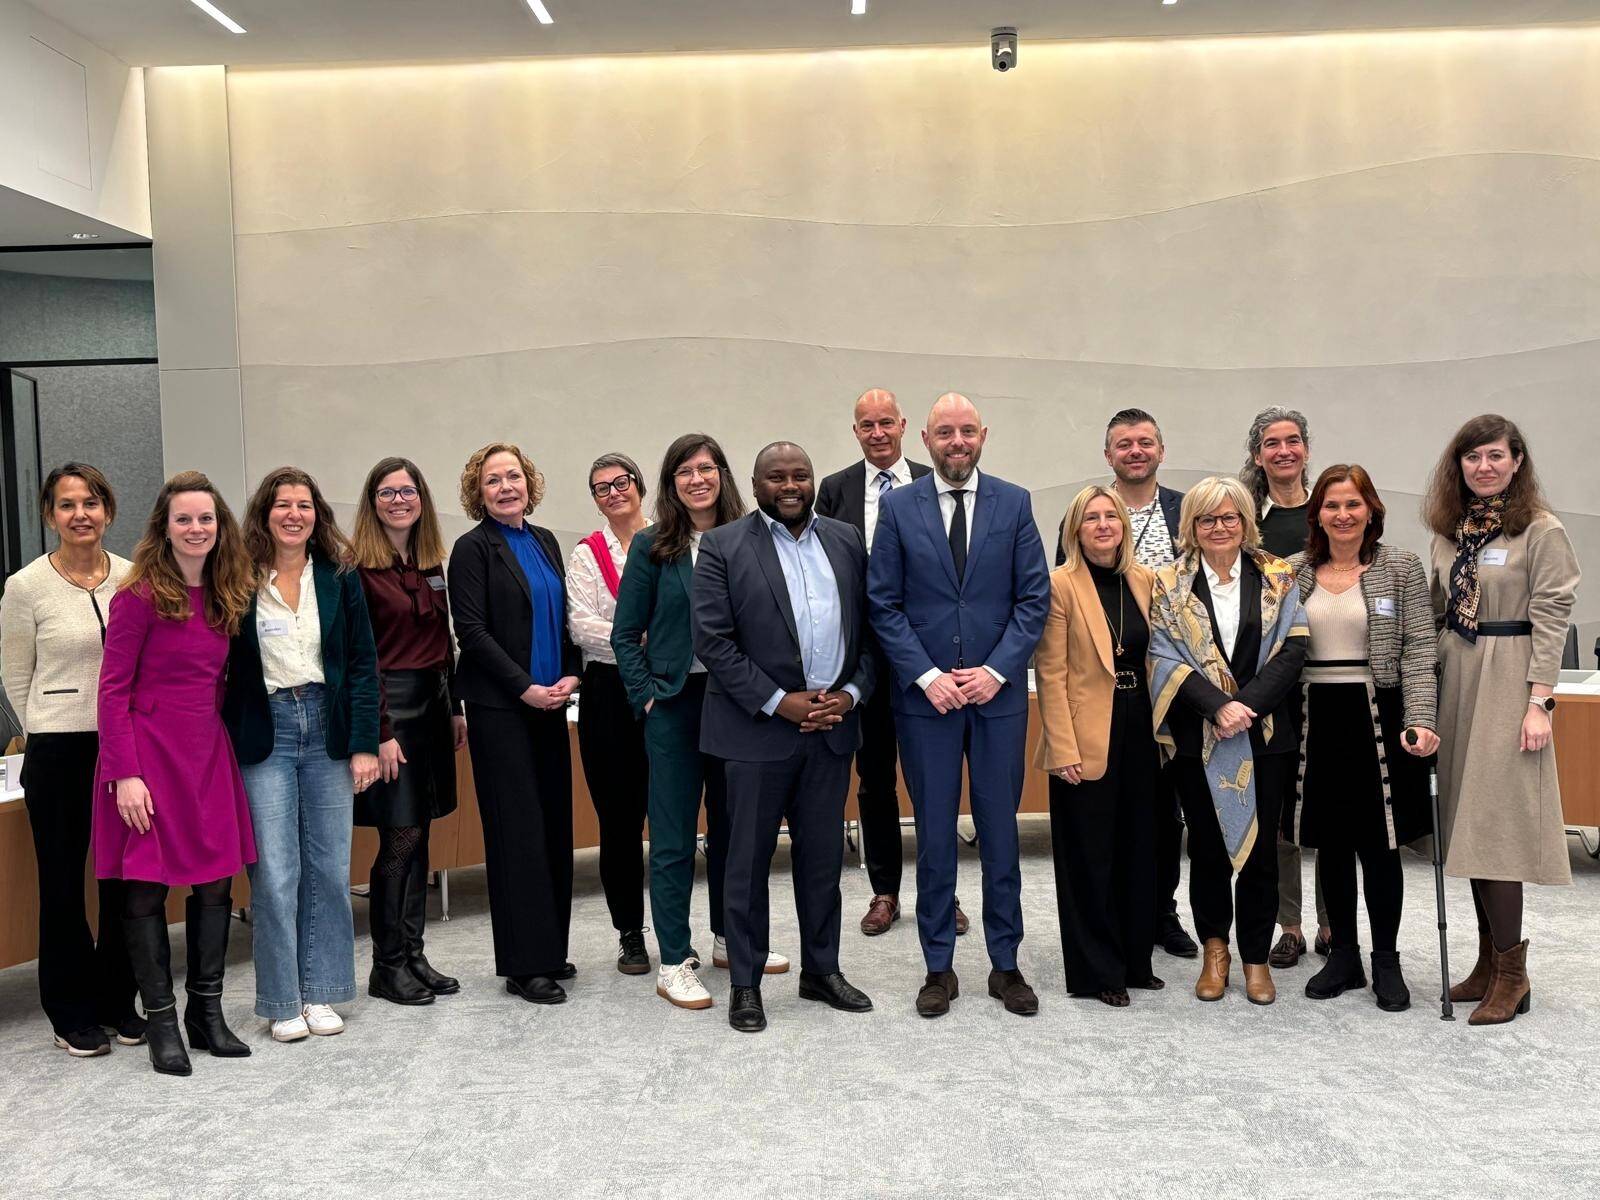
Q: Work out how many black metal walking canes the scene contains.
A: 1